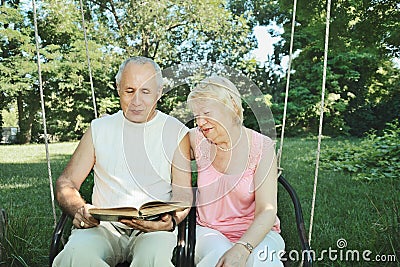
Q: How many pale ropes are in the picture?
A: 4